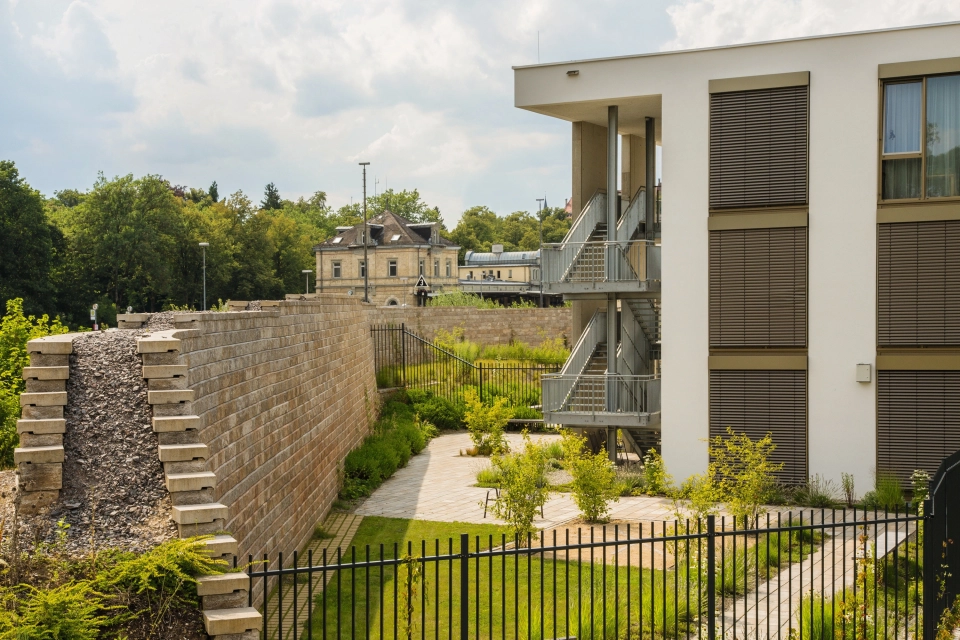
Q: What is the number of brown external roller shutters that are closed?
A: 5